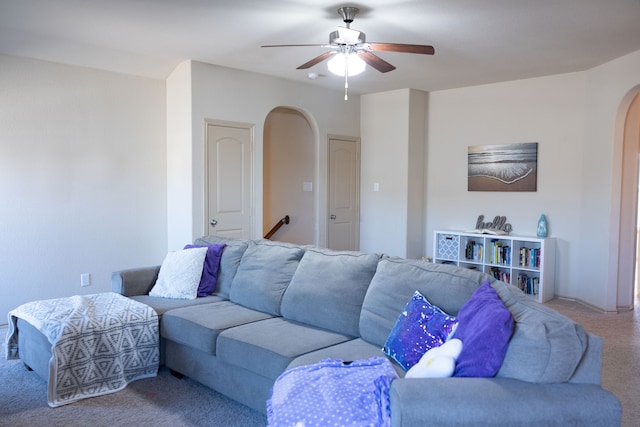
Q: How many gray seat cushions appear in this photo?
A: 4